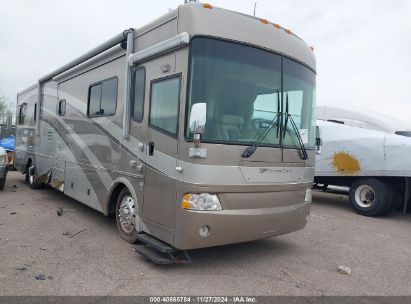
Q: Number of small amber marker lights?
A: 5